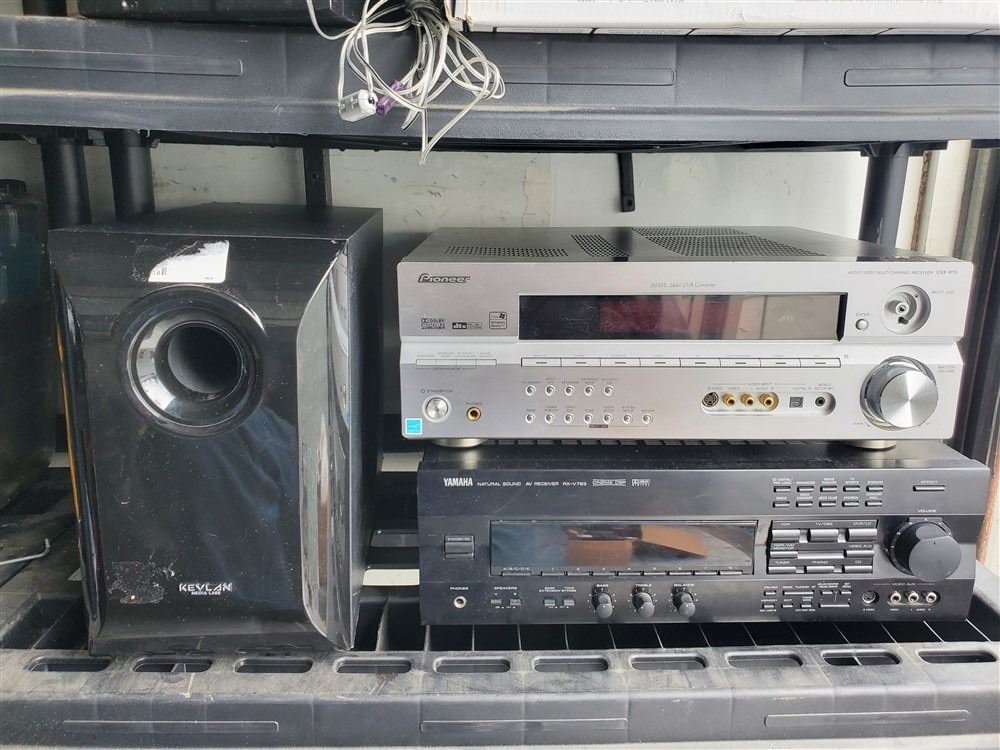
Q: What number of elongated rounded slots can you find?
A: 10